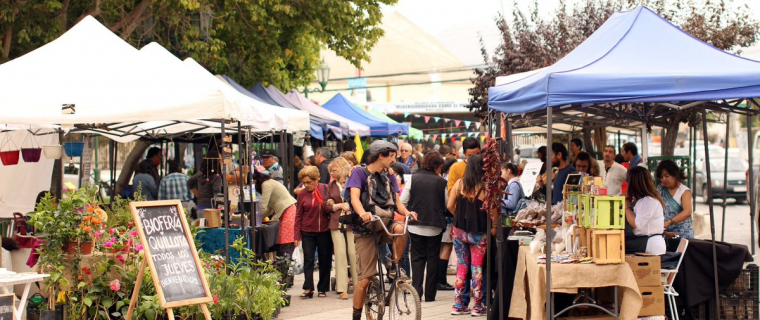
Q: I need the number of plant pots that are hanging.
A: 4